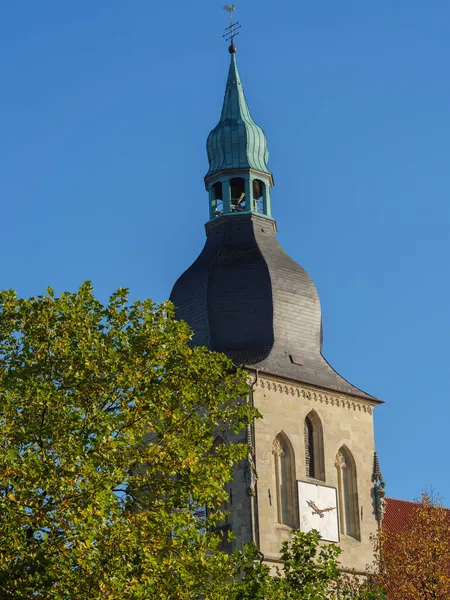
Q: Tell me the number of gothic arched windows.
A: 3